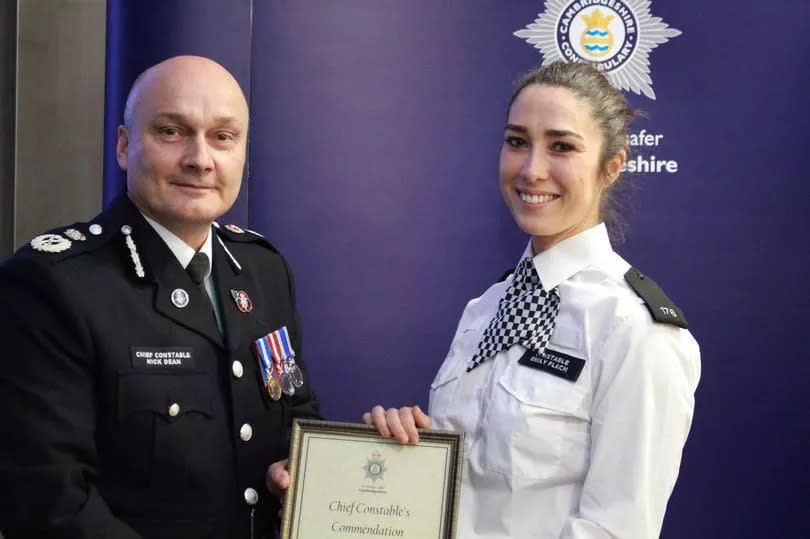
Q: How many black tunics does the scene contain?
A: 1